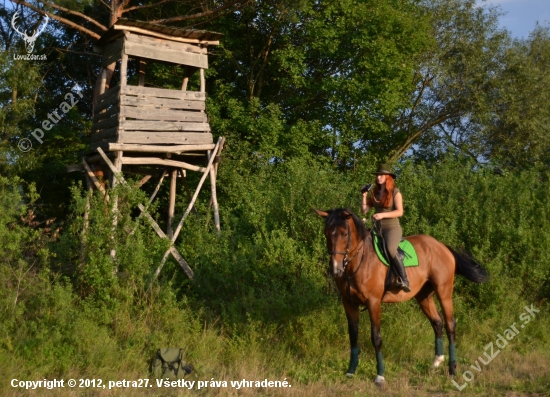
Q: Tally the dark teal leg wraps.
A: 4